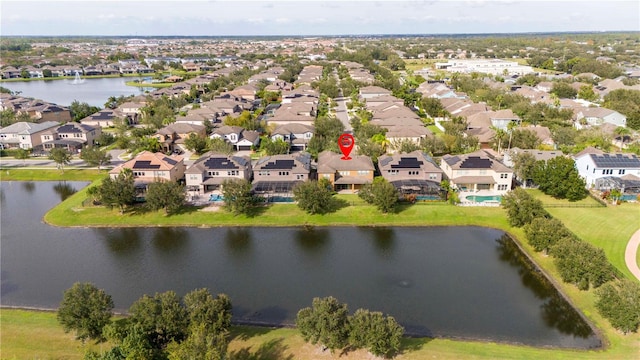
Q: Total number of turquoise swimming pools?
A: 5